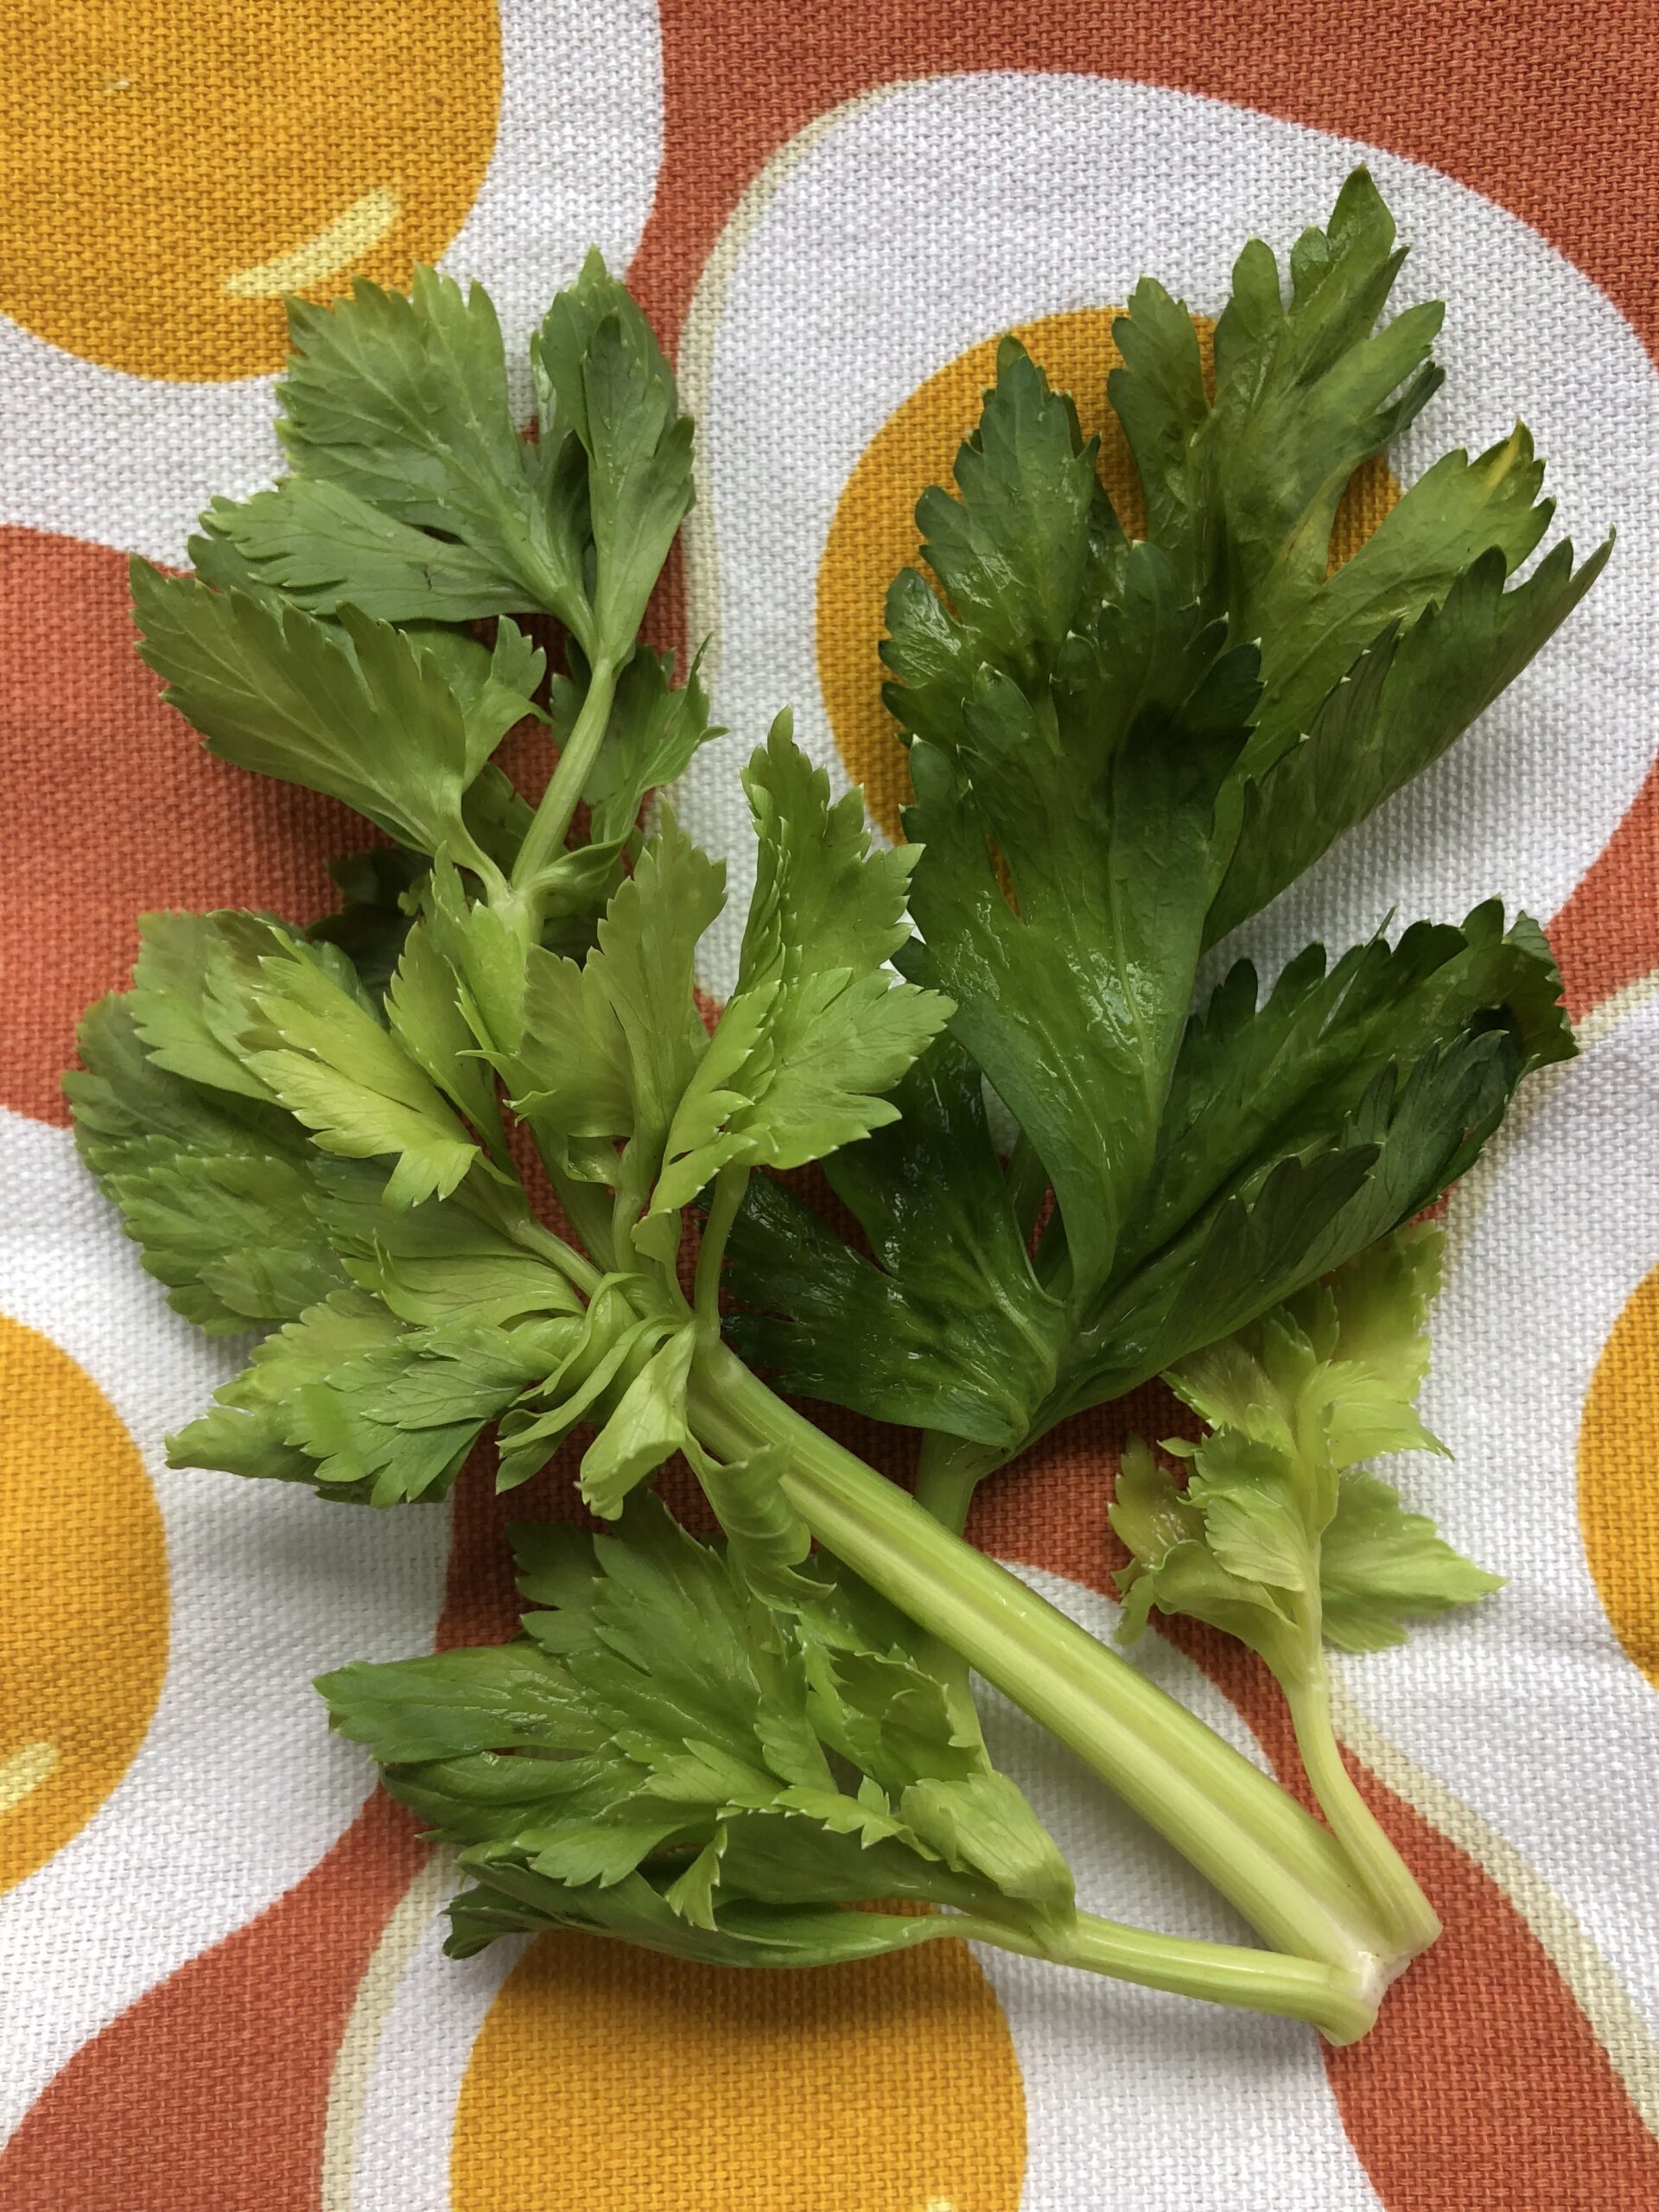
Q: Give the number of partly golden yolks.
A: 5